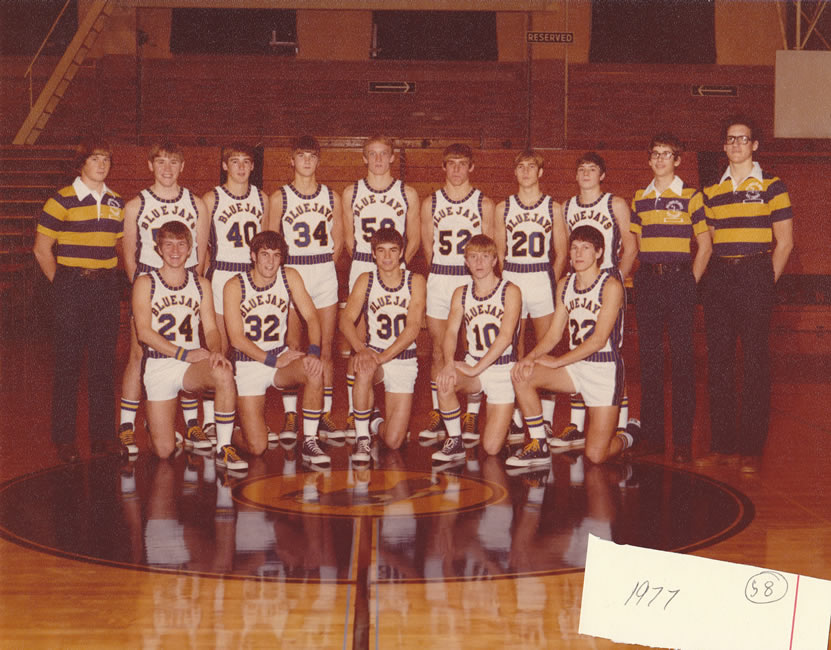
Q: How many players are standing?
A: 7